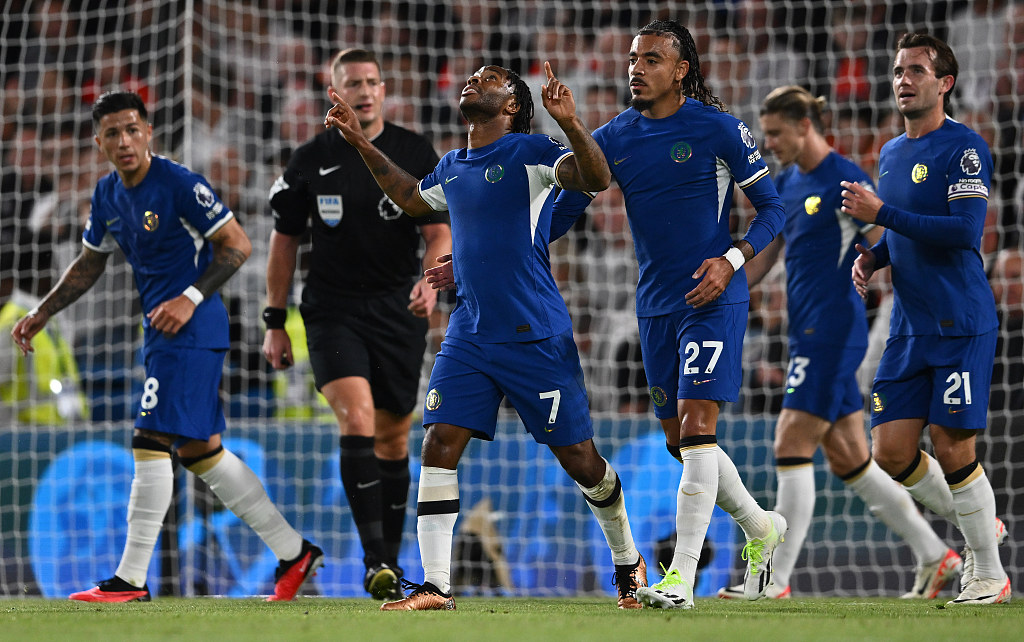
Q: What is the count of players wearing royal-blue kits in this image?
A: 5